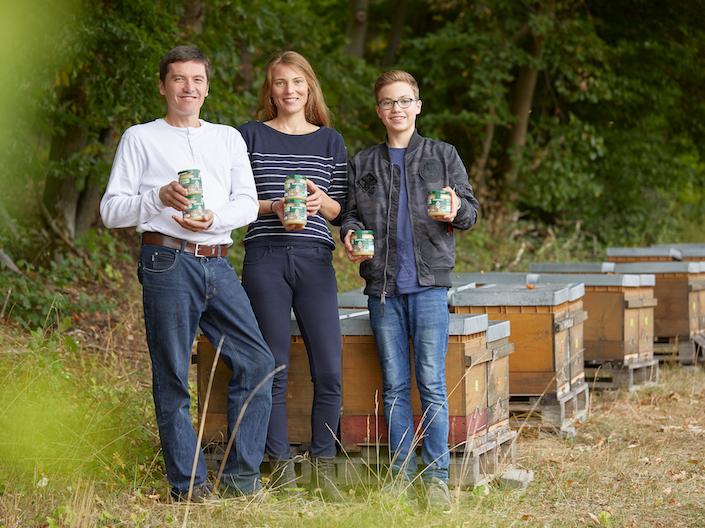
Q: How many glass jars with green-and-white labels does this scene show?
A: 6